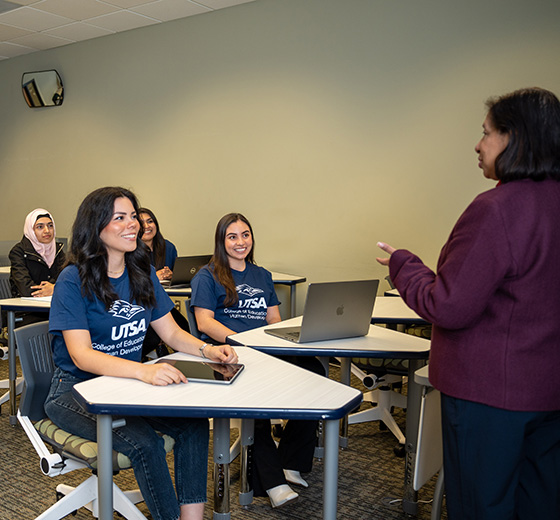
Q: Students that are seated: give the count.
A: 4